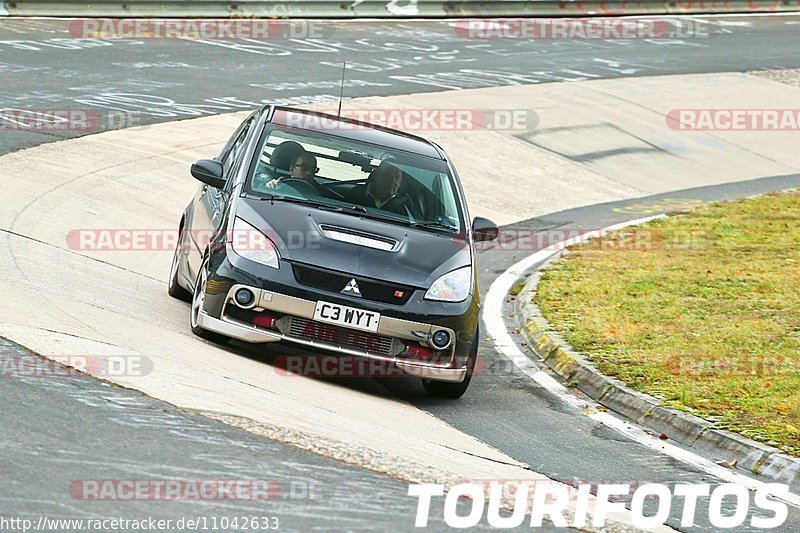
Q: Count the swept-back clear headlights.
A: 2